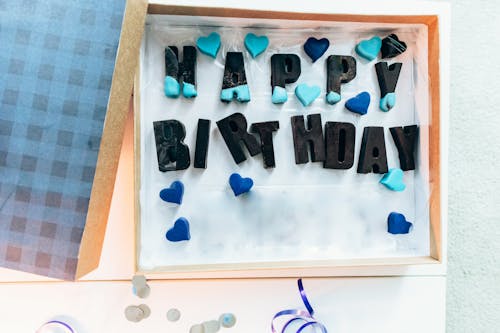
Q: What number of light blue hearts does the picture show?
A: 5